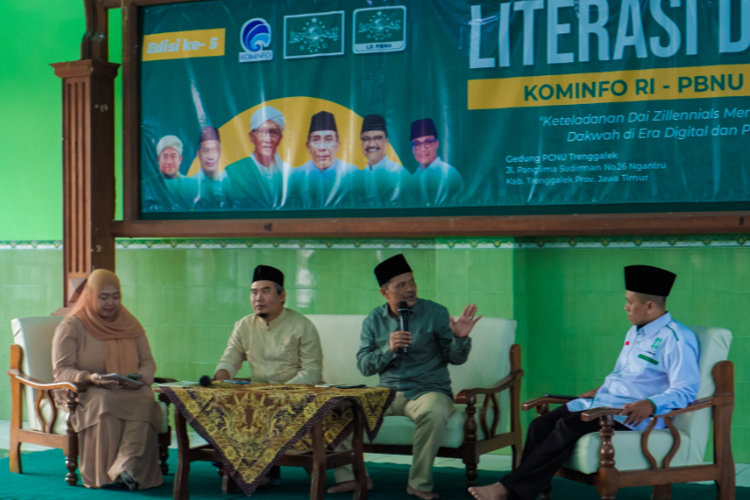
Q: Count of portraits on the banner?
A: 6